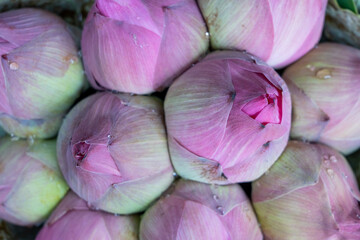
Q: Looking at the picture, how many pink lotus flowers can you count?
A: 10